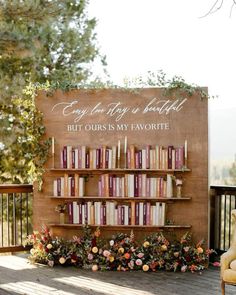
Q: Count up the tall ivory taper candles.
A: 4